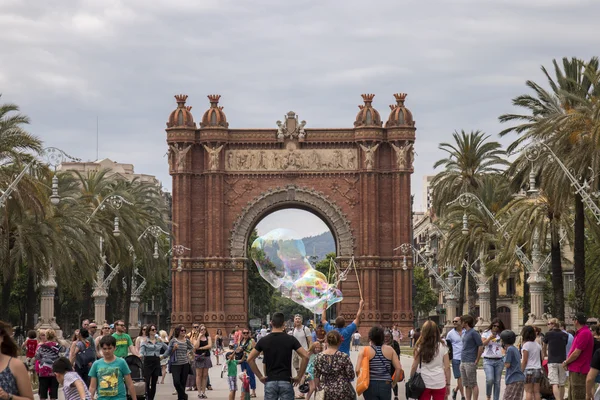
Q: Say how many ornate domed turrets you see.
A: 4